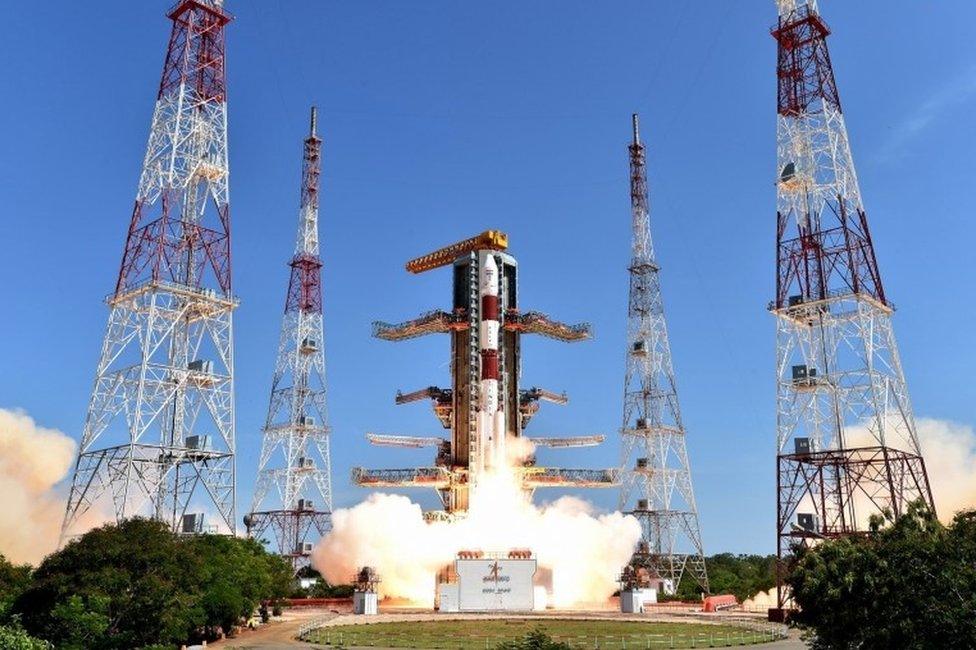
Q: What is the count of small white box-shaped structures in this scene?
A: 2